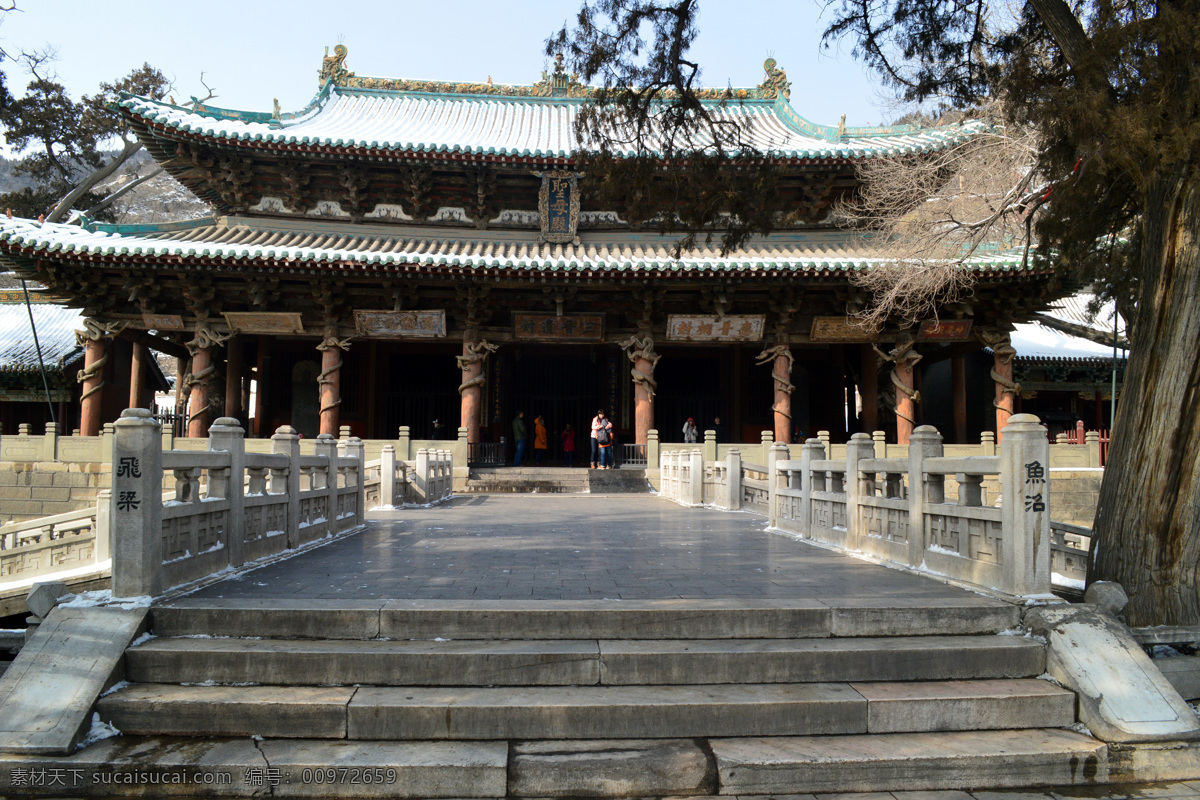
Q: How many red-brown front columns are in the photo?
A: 8